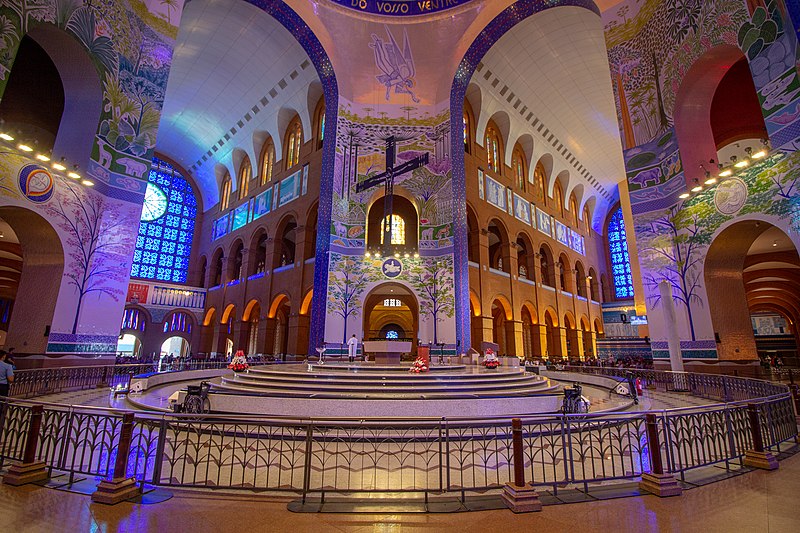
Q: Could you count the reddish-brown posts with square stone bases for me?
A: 5